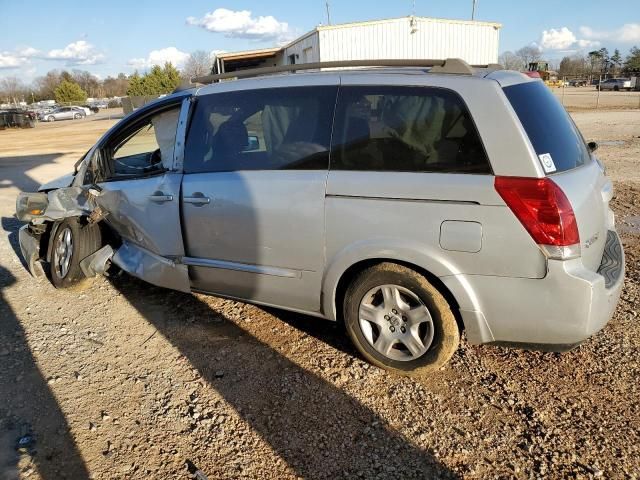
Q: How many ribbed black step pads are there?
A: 1